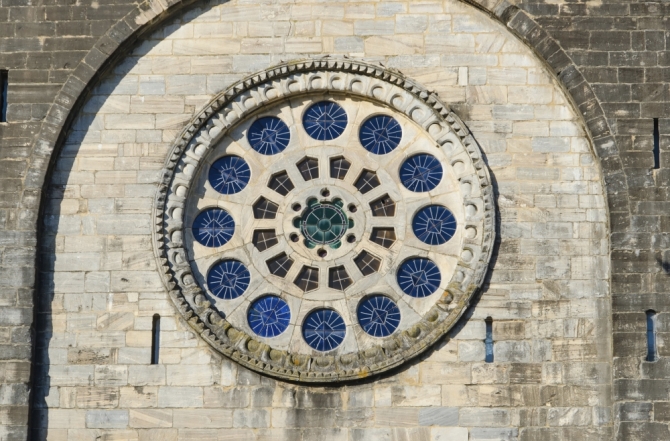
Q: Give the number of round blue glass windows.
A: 12